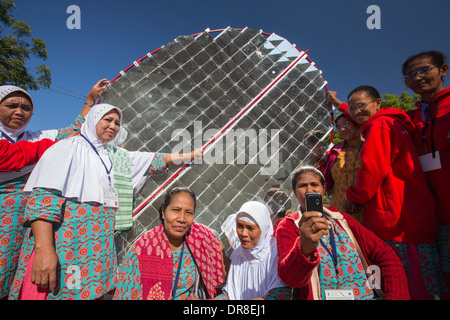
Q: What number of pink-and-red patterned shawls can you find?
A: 1